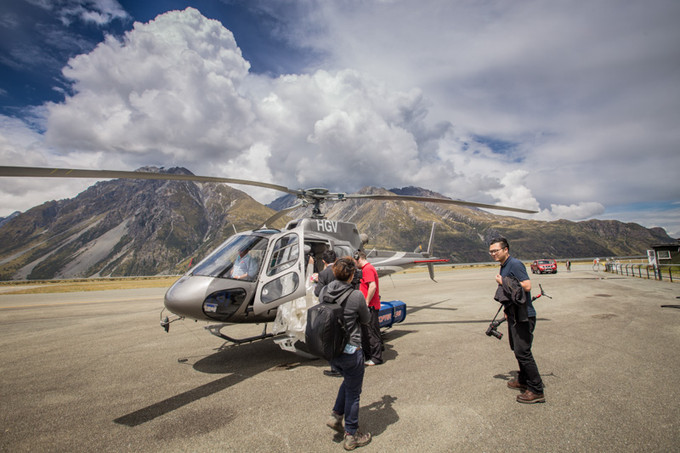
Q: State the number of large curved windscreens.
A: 1